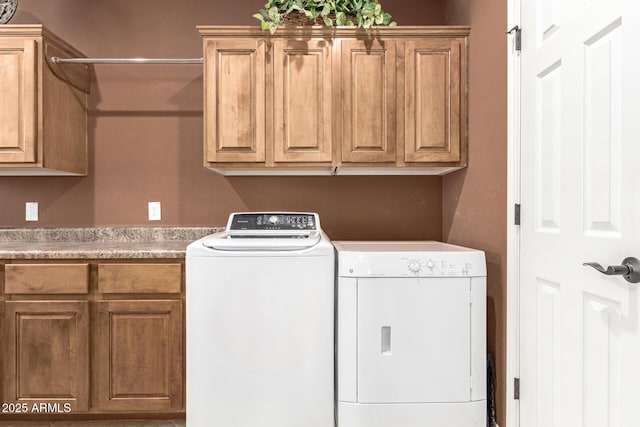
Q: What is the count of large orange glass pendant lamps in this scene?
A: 0